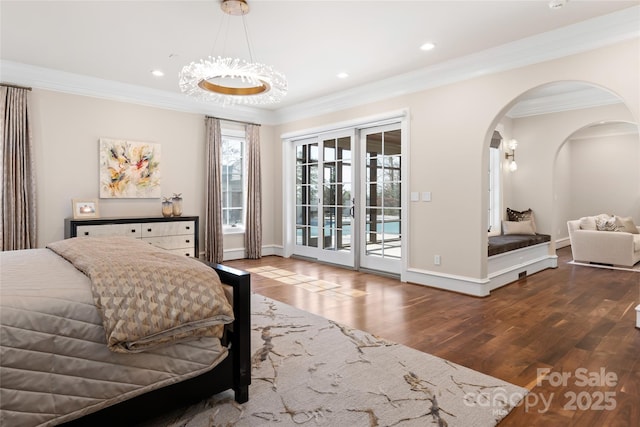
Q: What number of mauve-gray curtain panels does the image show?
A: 3